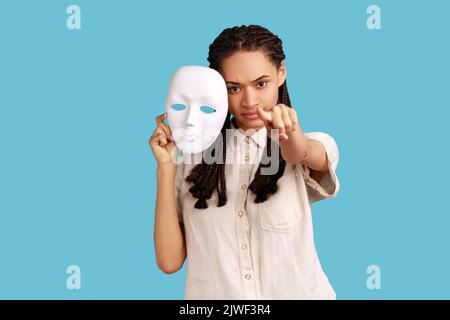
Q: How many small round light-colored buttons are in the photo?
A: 6